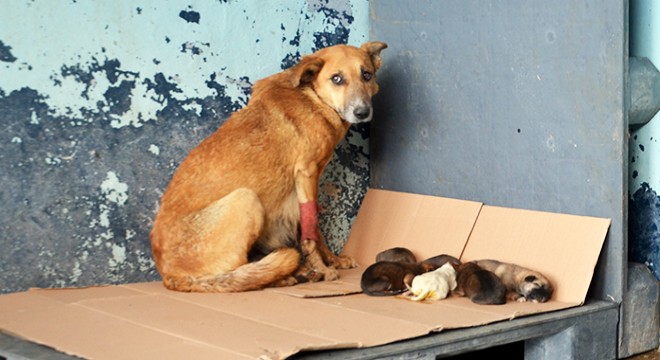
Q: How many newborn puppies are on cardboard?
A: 6